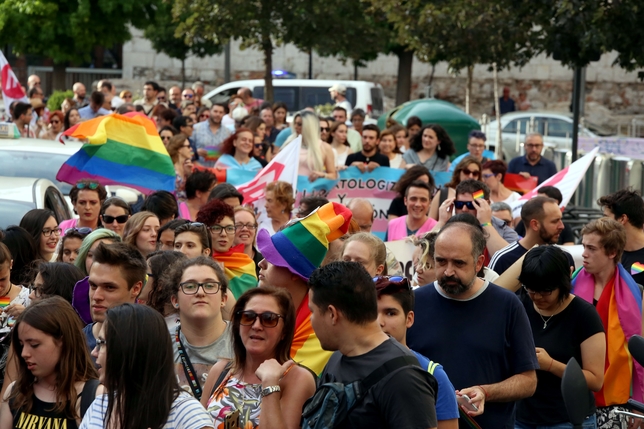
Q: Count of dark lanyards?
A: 1